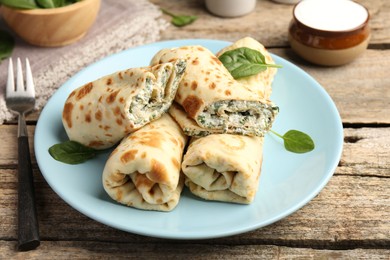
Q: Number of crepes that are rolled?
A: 5